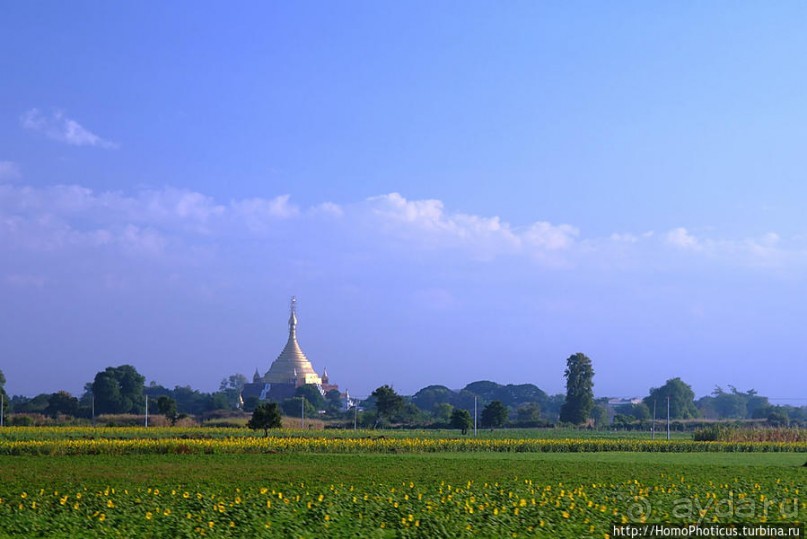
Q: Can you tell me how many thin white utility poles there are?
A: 8